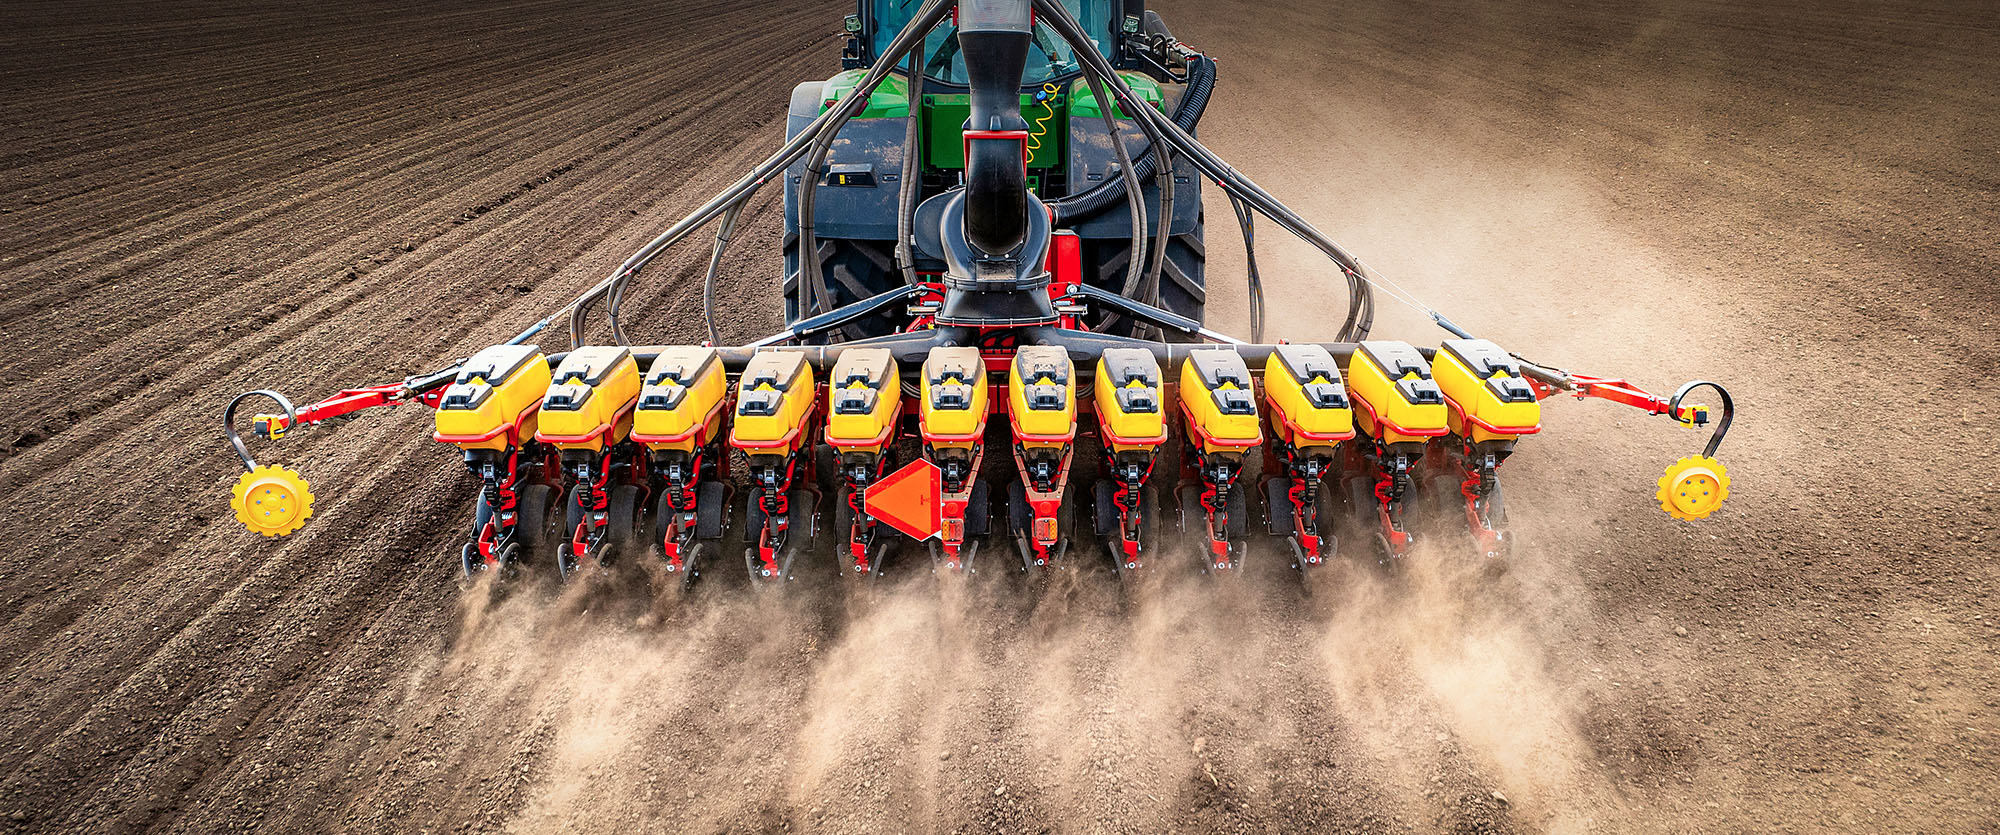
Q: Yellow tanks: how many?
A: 12